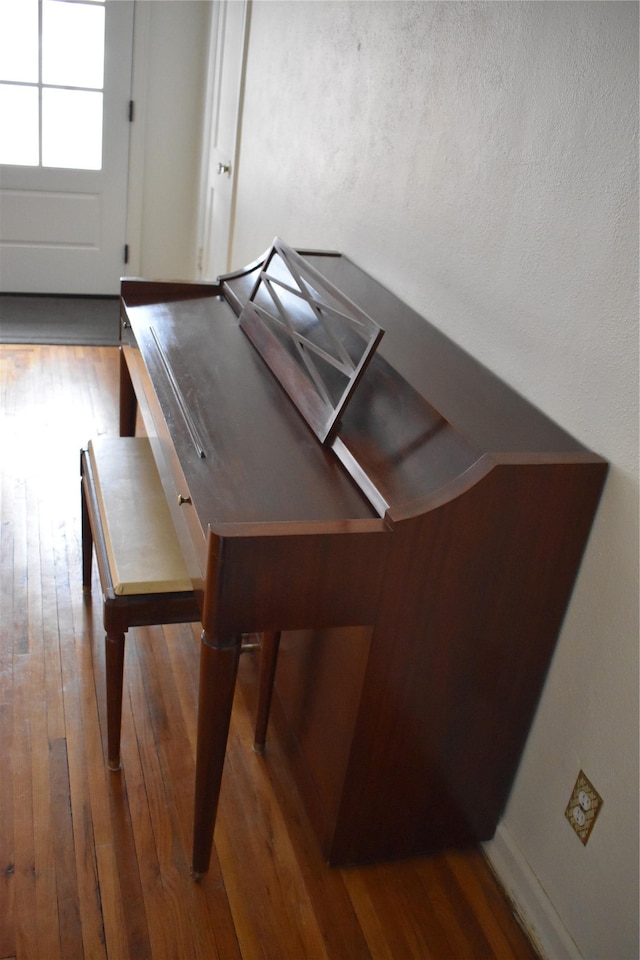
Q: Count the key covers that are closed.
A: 1